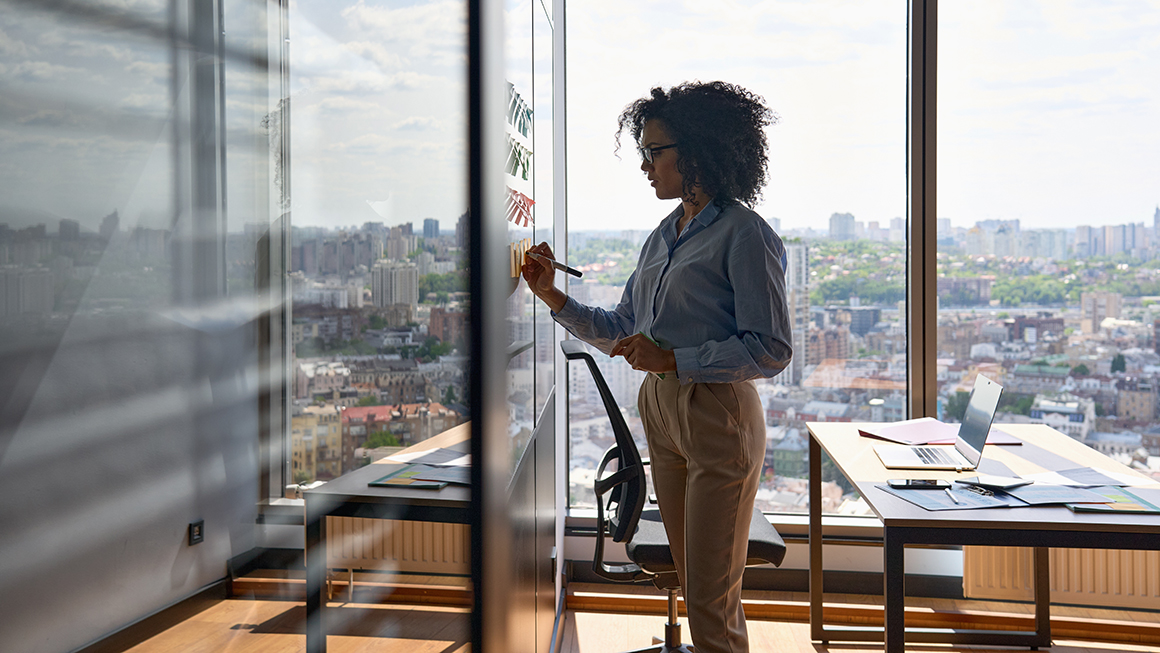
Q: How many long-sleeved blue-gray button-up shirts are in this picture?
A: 1